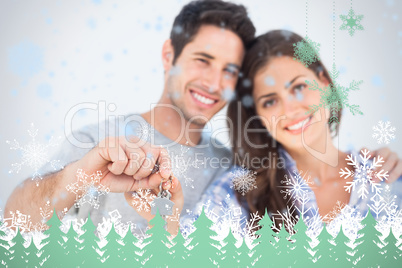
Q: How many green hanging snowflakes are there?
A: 3